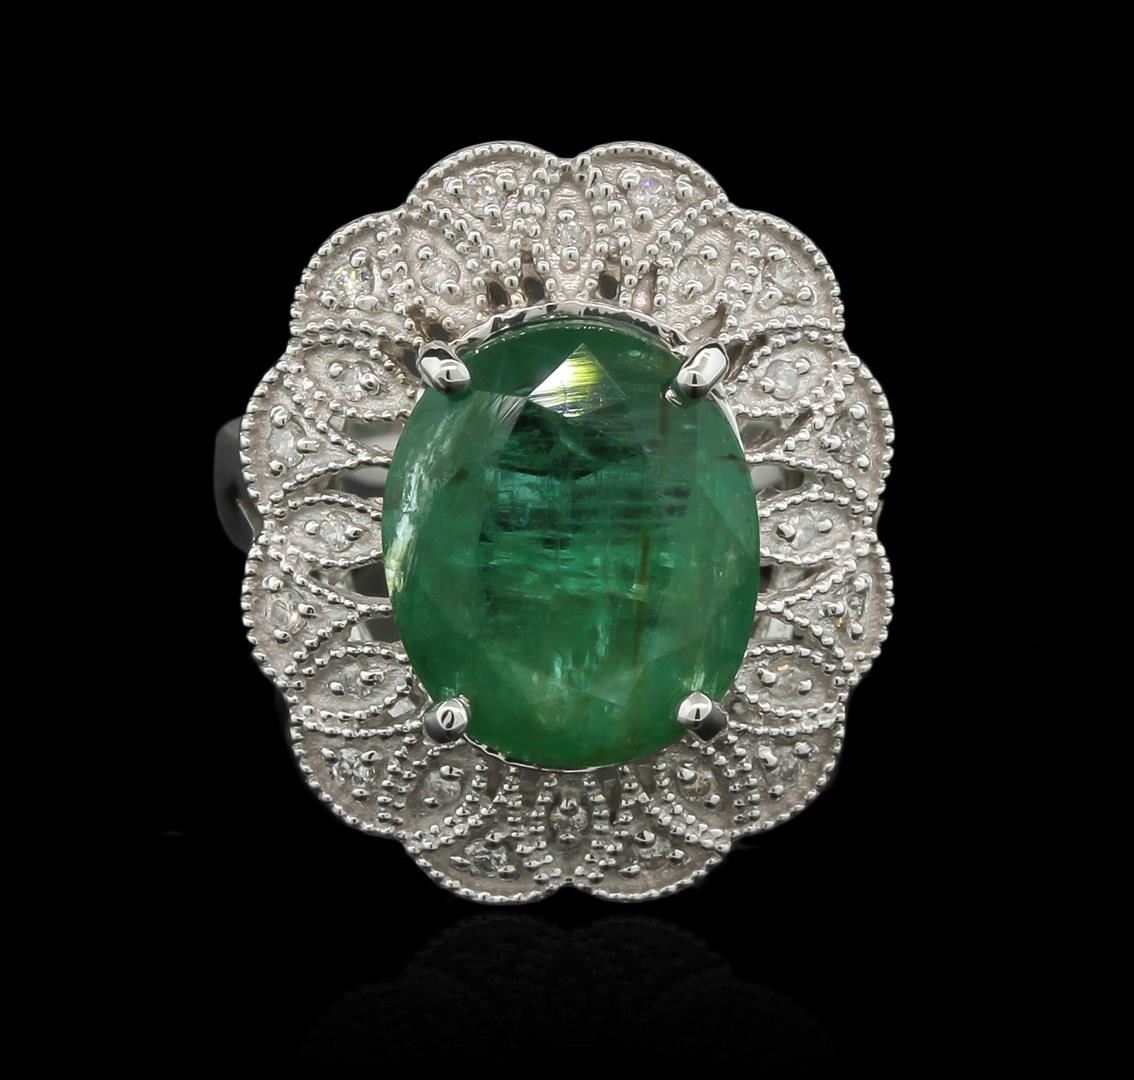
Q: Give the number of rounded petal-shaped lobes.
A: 12